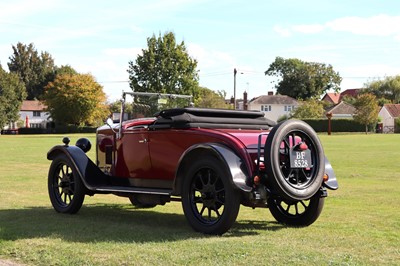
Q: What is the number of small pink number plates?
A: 0